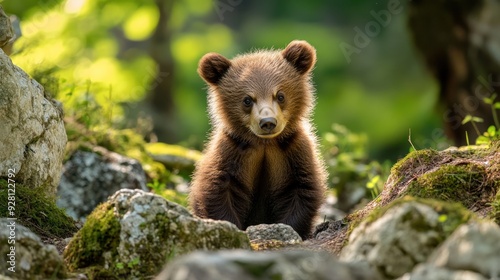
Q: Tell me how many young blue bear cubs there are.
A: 0